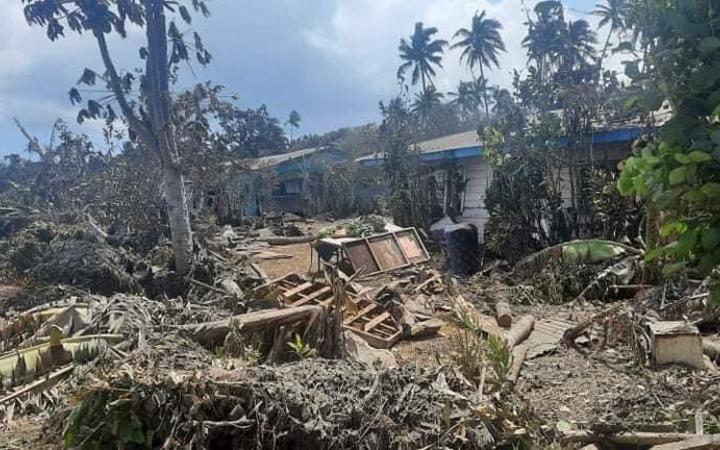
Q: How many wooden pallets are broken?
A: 2